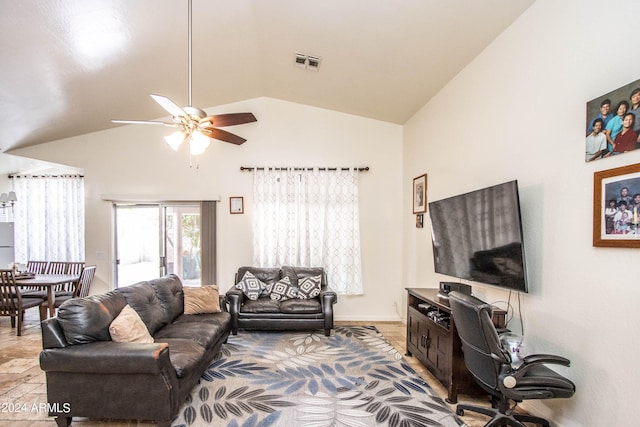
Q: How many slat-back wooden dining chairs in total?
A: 4